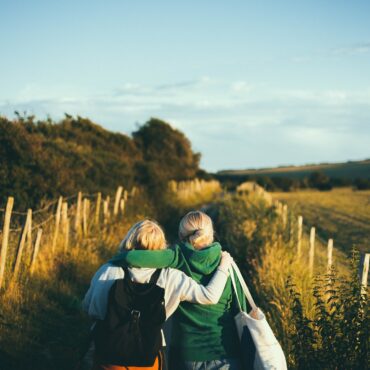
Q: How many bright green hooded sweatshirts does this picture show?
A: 1